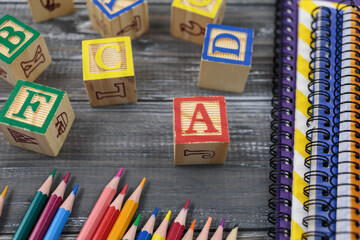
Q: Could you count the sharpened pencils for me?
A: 15